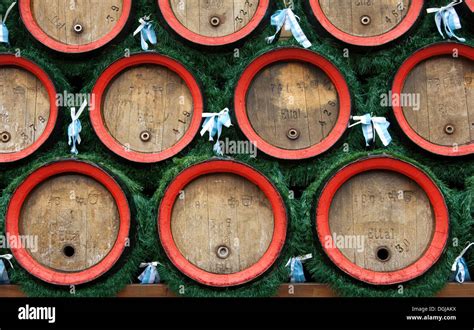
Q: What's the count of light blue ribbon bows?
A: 11